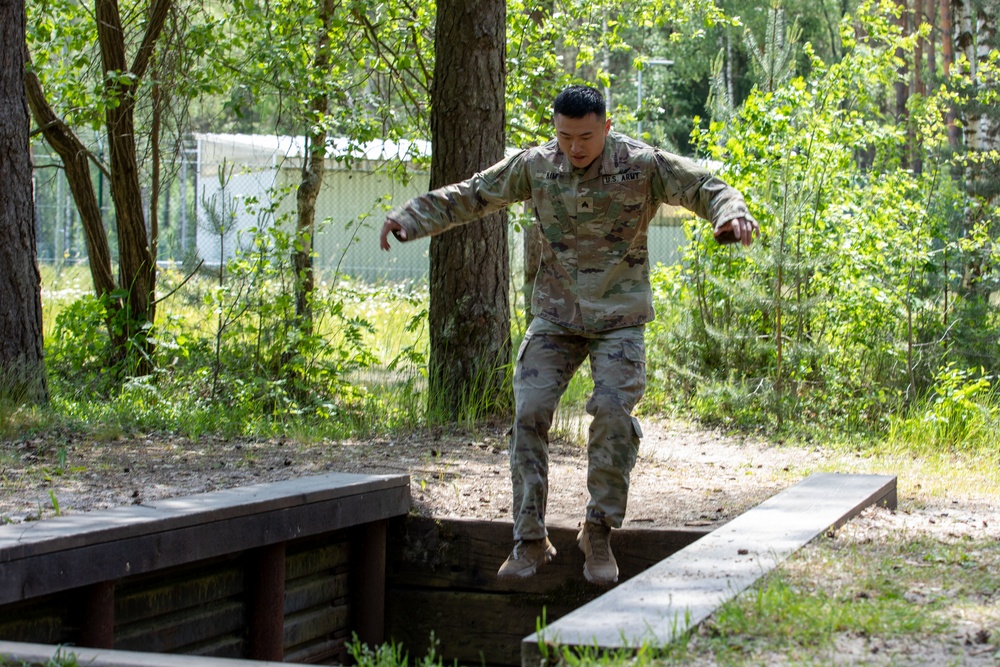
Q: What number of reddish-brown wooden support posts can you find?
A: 3